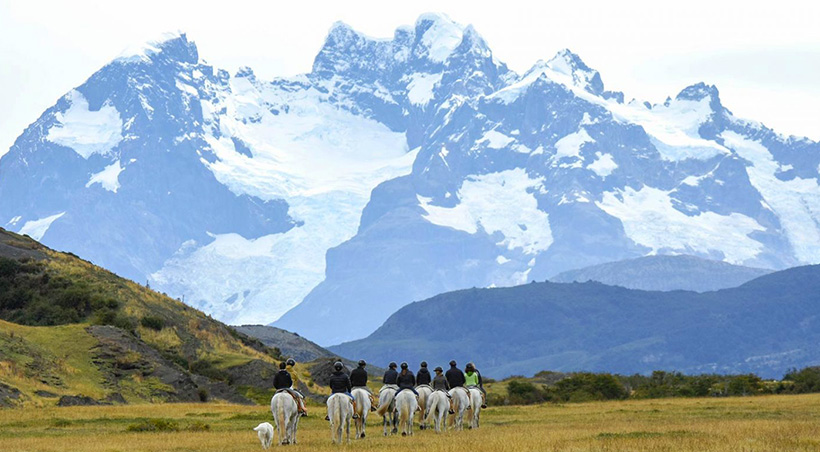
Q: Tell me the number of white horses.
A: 9